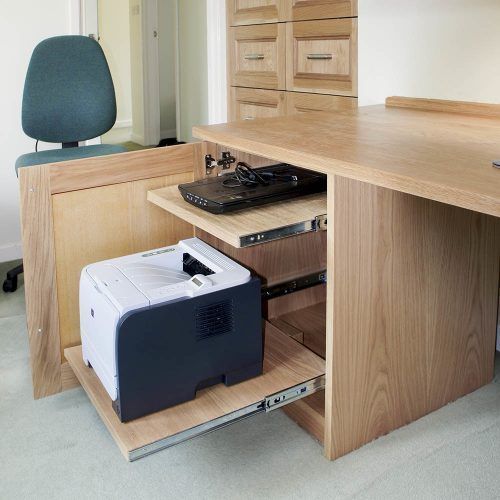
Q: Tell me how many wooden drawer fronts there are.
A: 6